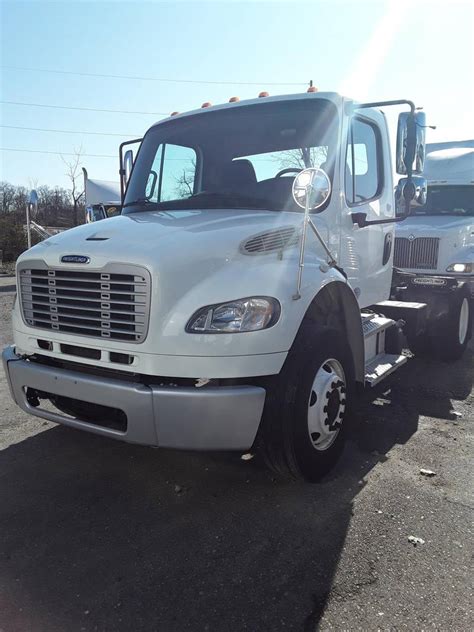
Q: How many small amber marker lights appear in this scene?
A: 5